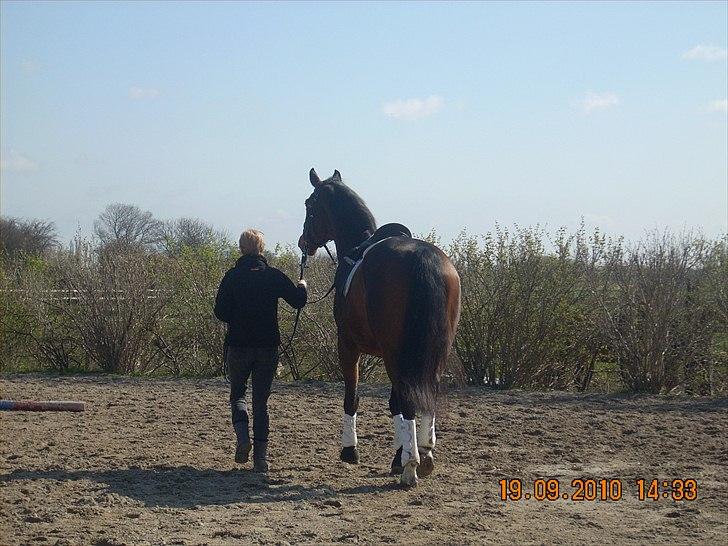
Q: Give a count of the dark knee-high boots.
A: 2